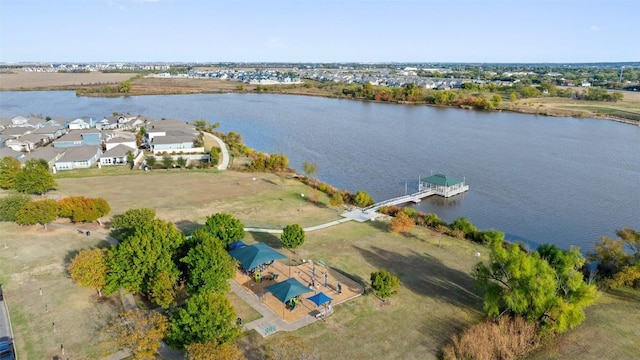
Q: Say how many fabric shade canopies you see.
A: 4